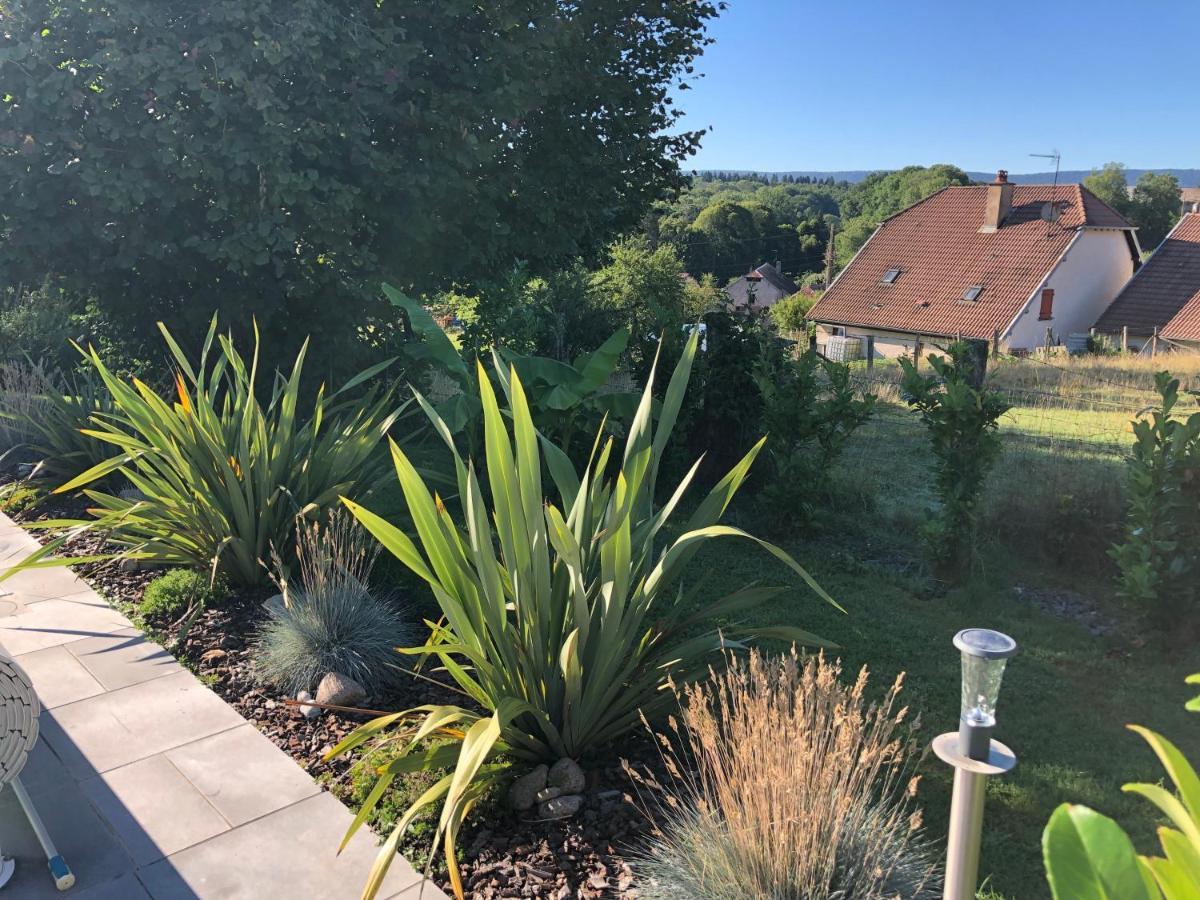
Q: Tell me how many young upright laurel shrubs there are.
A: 3